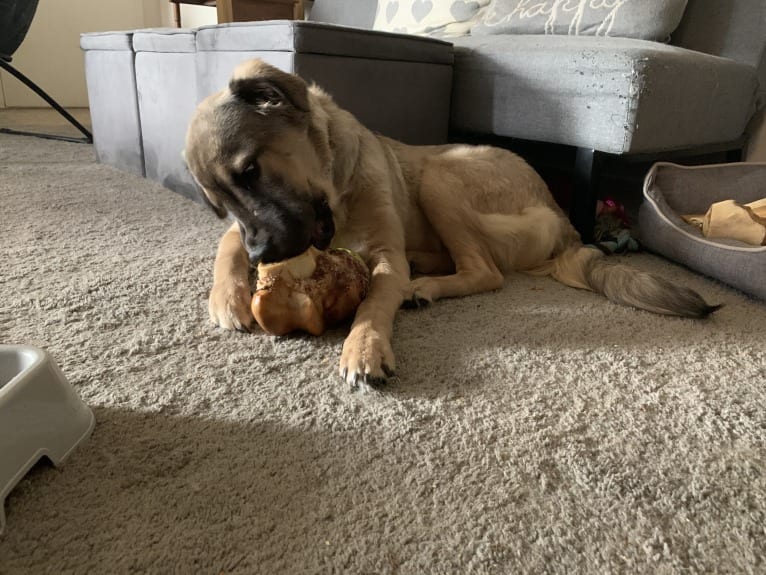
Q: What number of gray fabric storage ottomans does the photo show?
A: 3